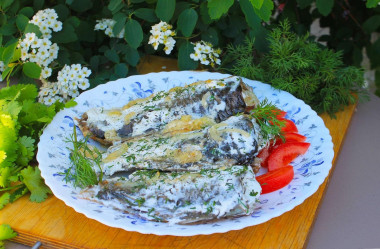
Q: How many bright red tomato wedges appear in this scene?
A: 5